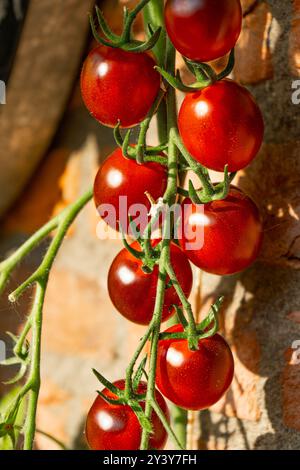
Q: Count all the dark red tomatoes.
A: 8